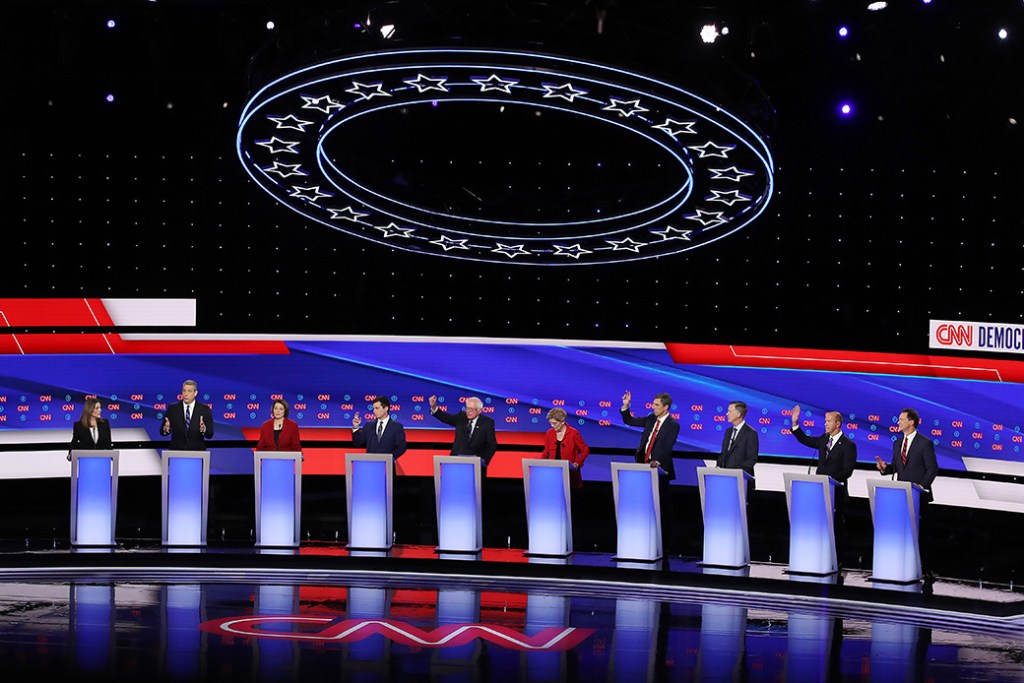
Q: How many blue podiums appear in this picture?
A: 10